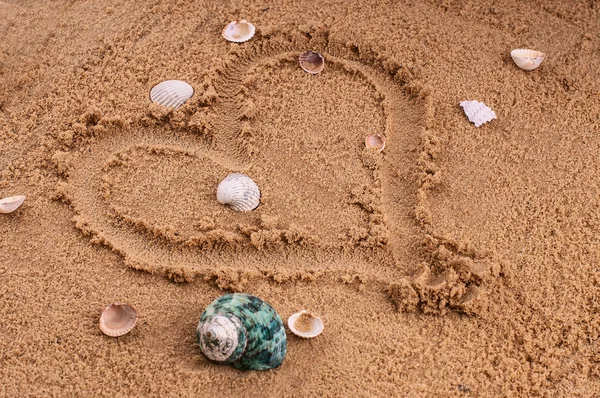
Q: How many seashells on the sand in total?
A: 11